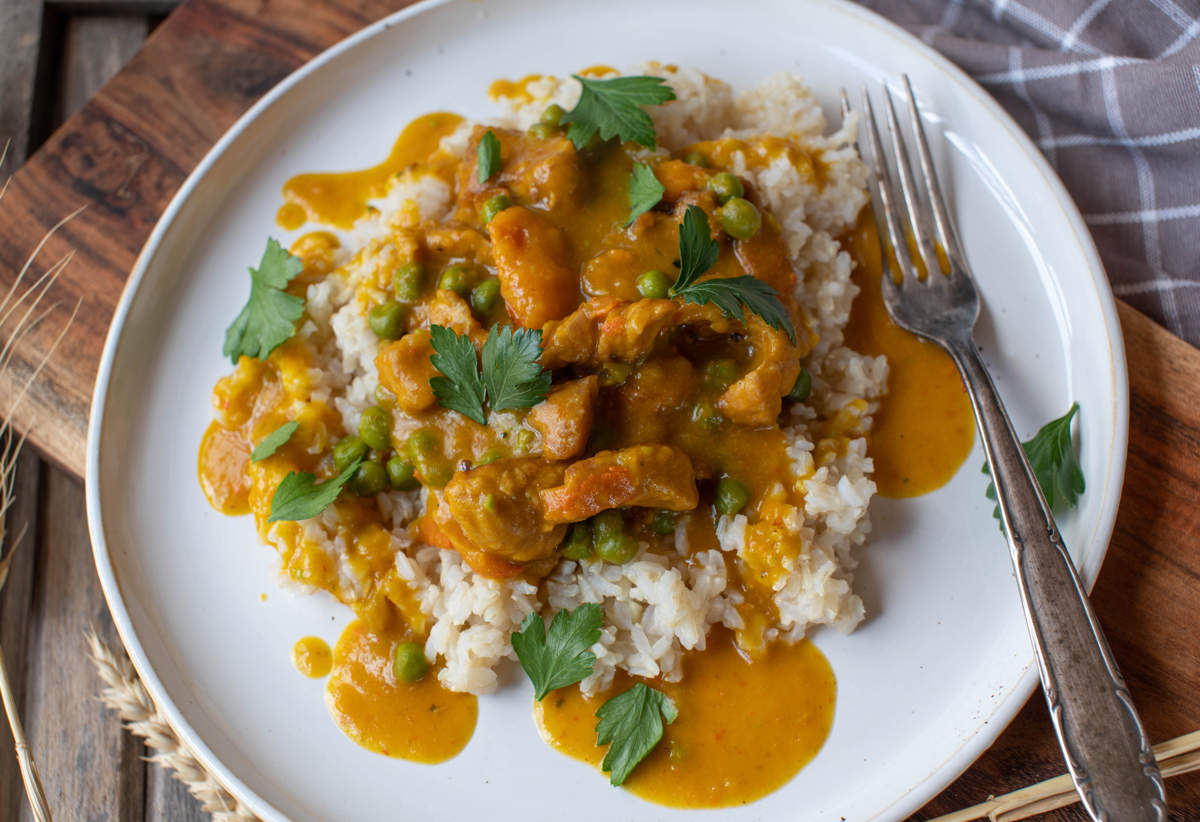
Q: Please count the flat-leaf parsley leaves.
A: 13